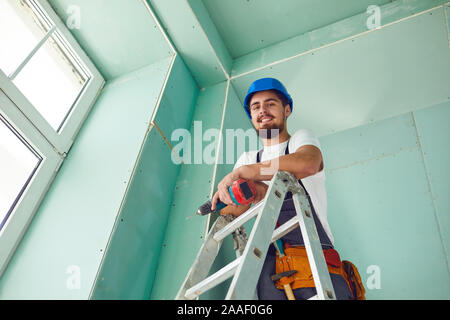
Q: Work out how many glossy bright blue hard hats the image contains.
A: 1